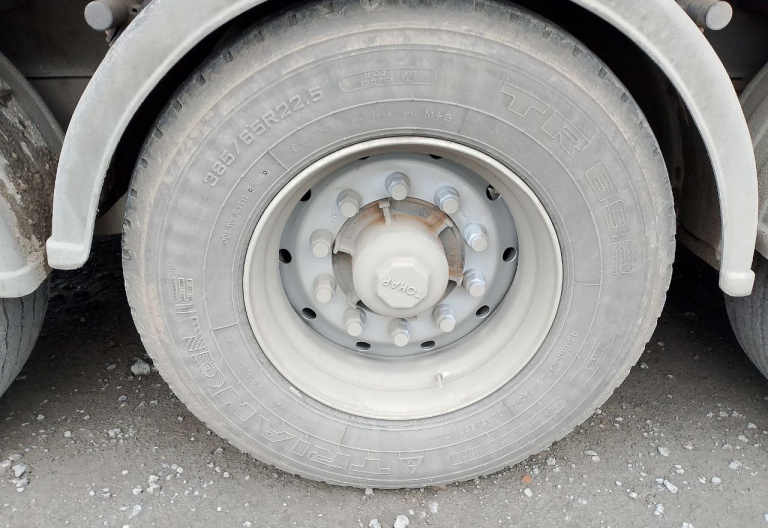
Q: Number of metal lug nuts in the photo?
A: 10